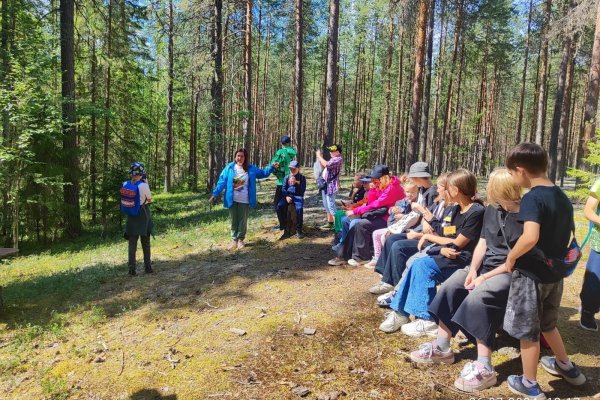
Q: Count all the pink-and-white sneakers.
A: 2